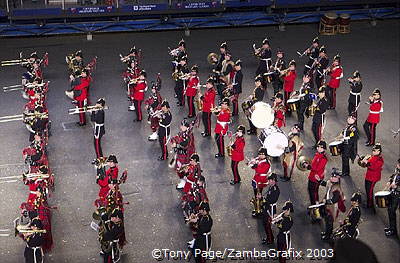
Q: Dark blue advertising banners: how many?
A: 3